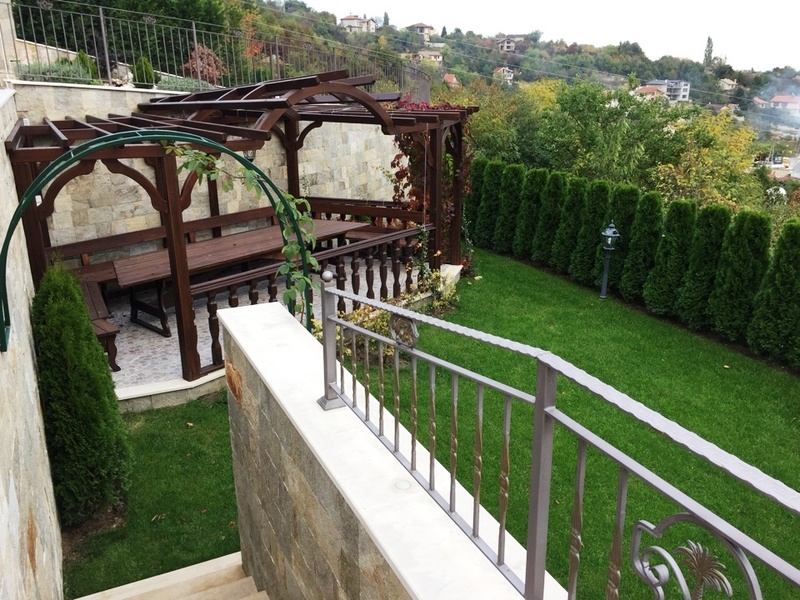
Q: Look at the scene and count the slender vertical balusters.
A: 12